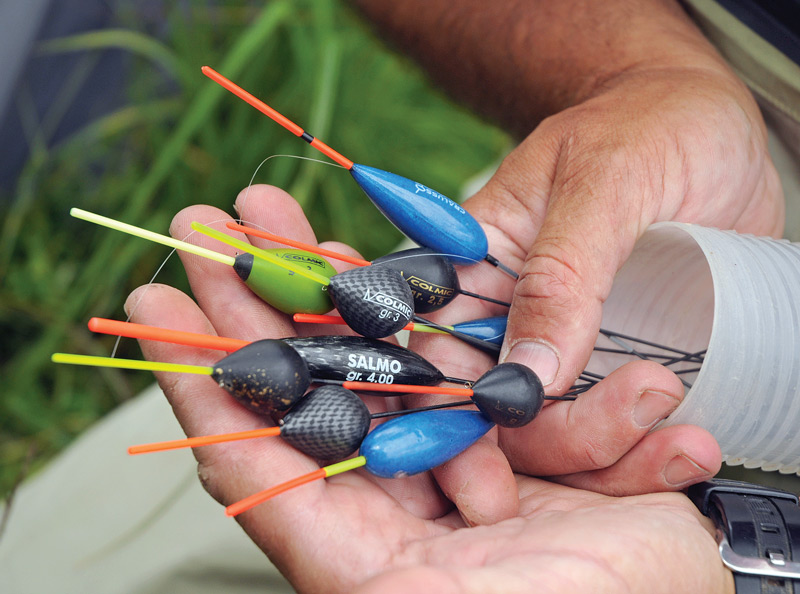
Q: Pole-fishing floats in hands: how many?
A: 10